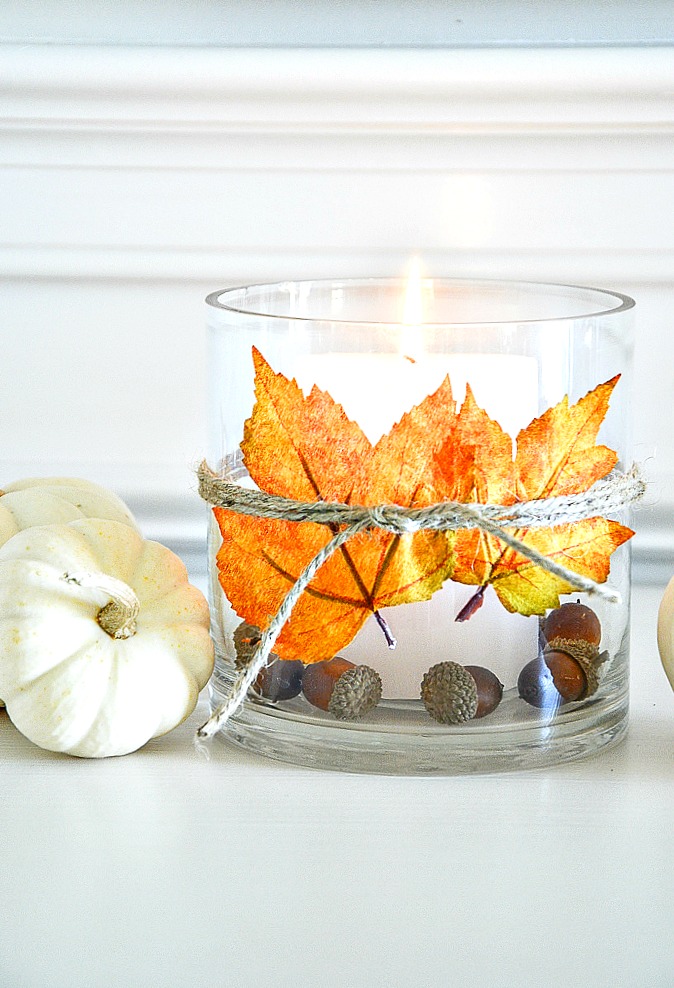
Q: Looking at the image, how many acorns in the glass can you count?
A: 6